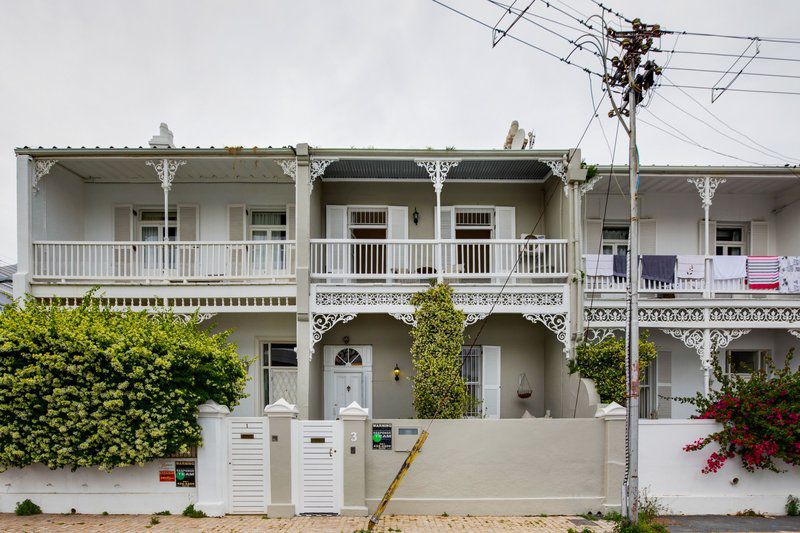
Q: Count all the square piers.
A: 4